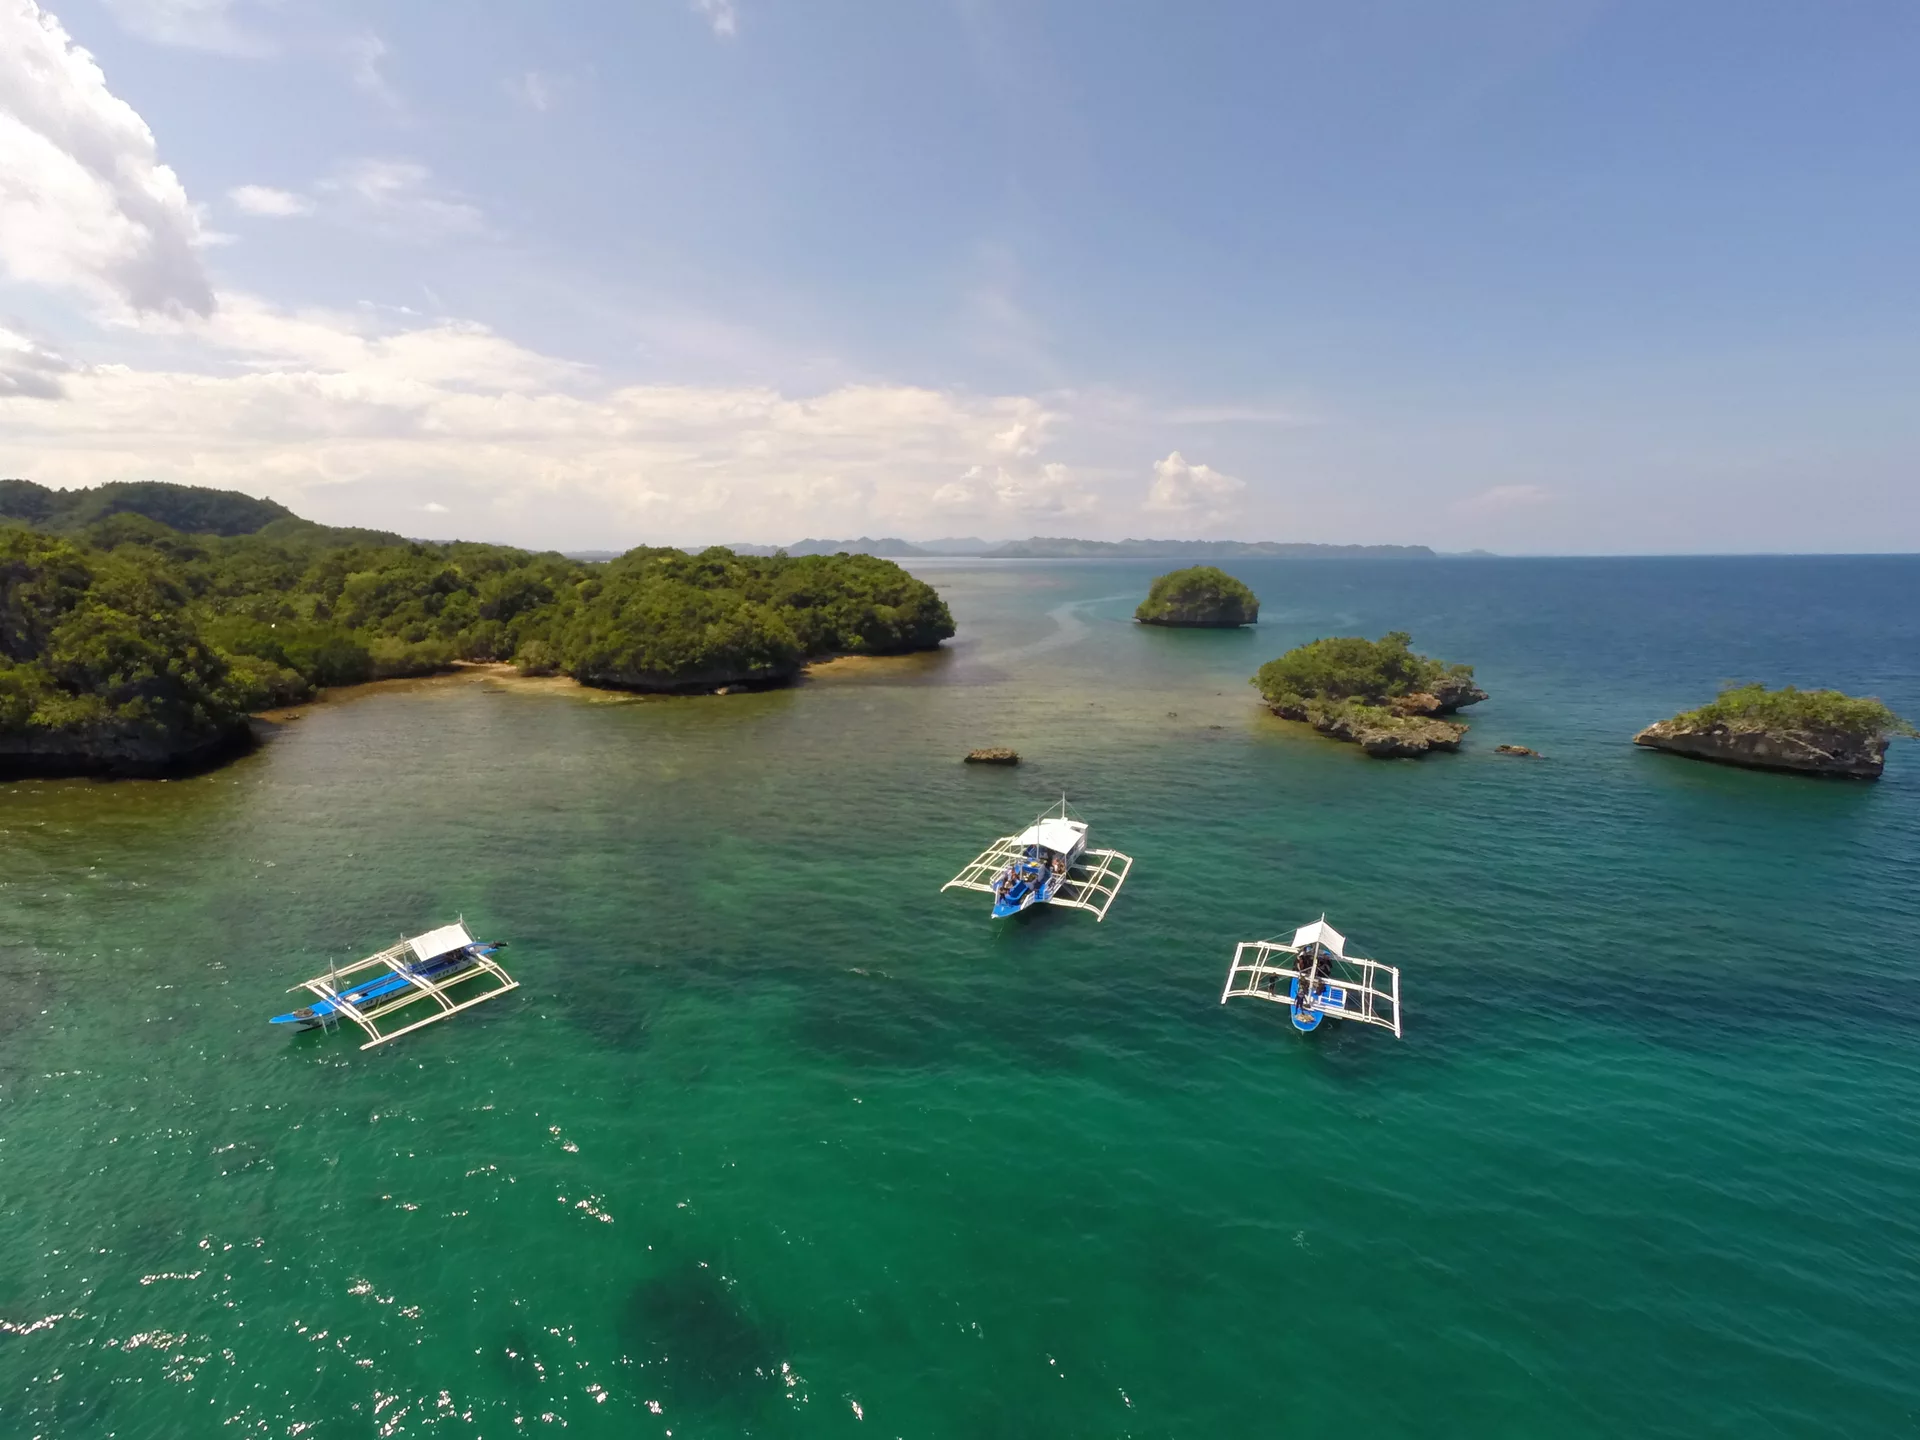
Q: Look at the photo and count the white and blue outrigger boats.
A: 3